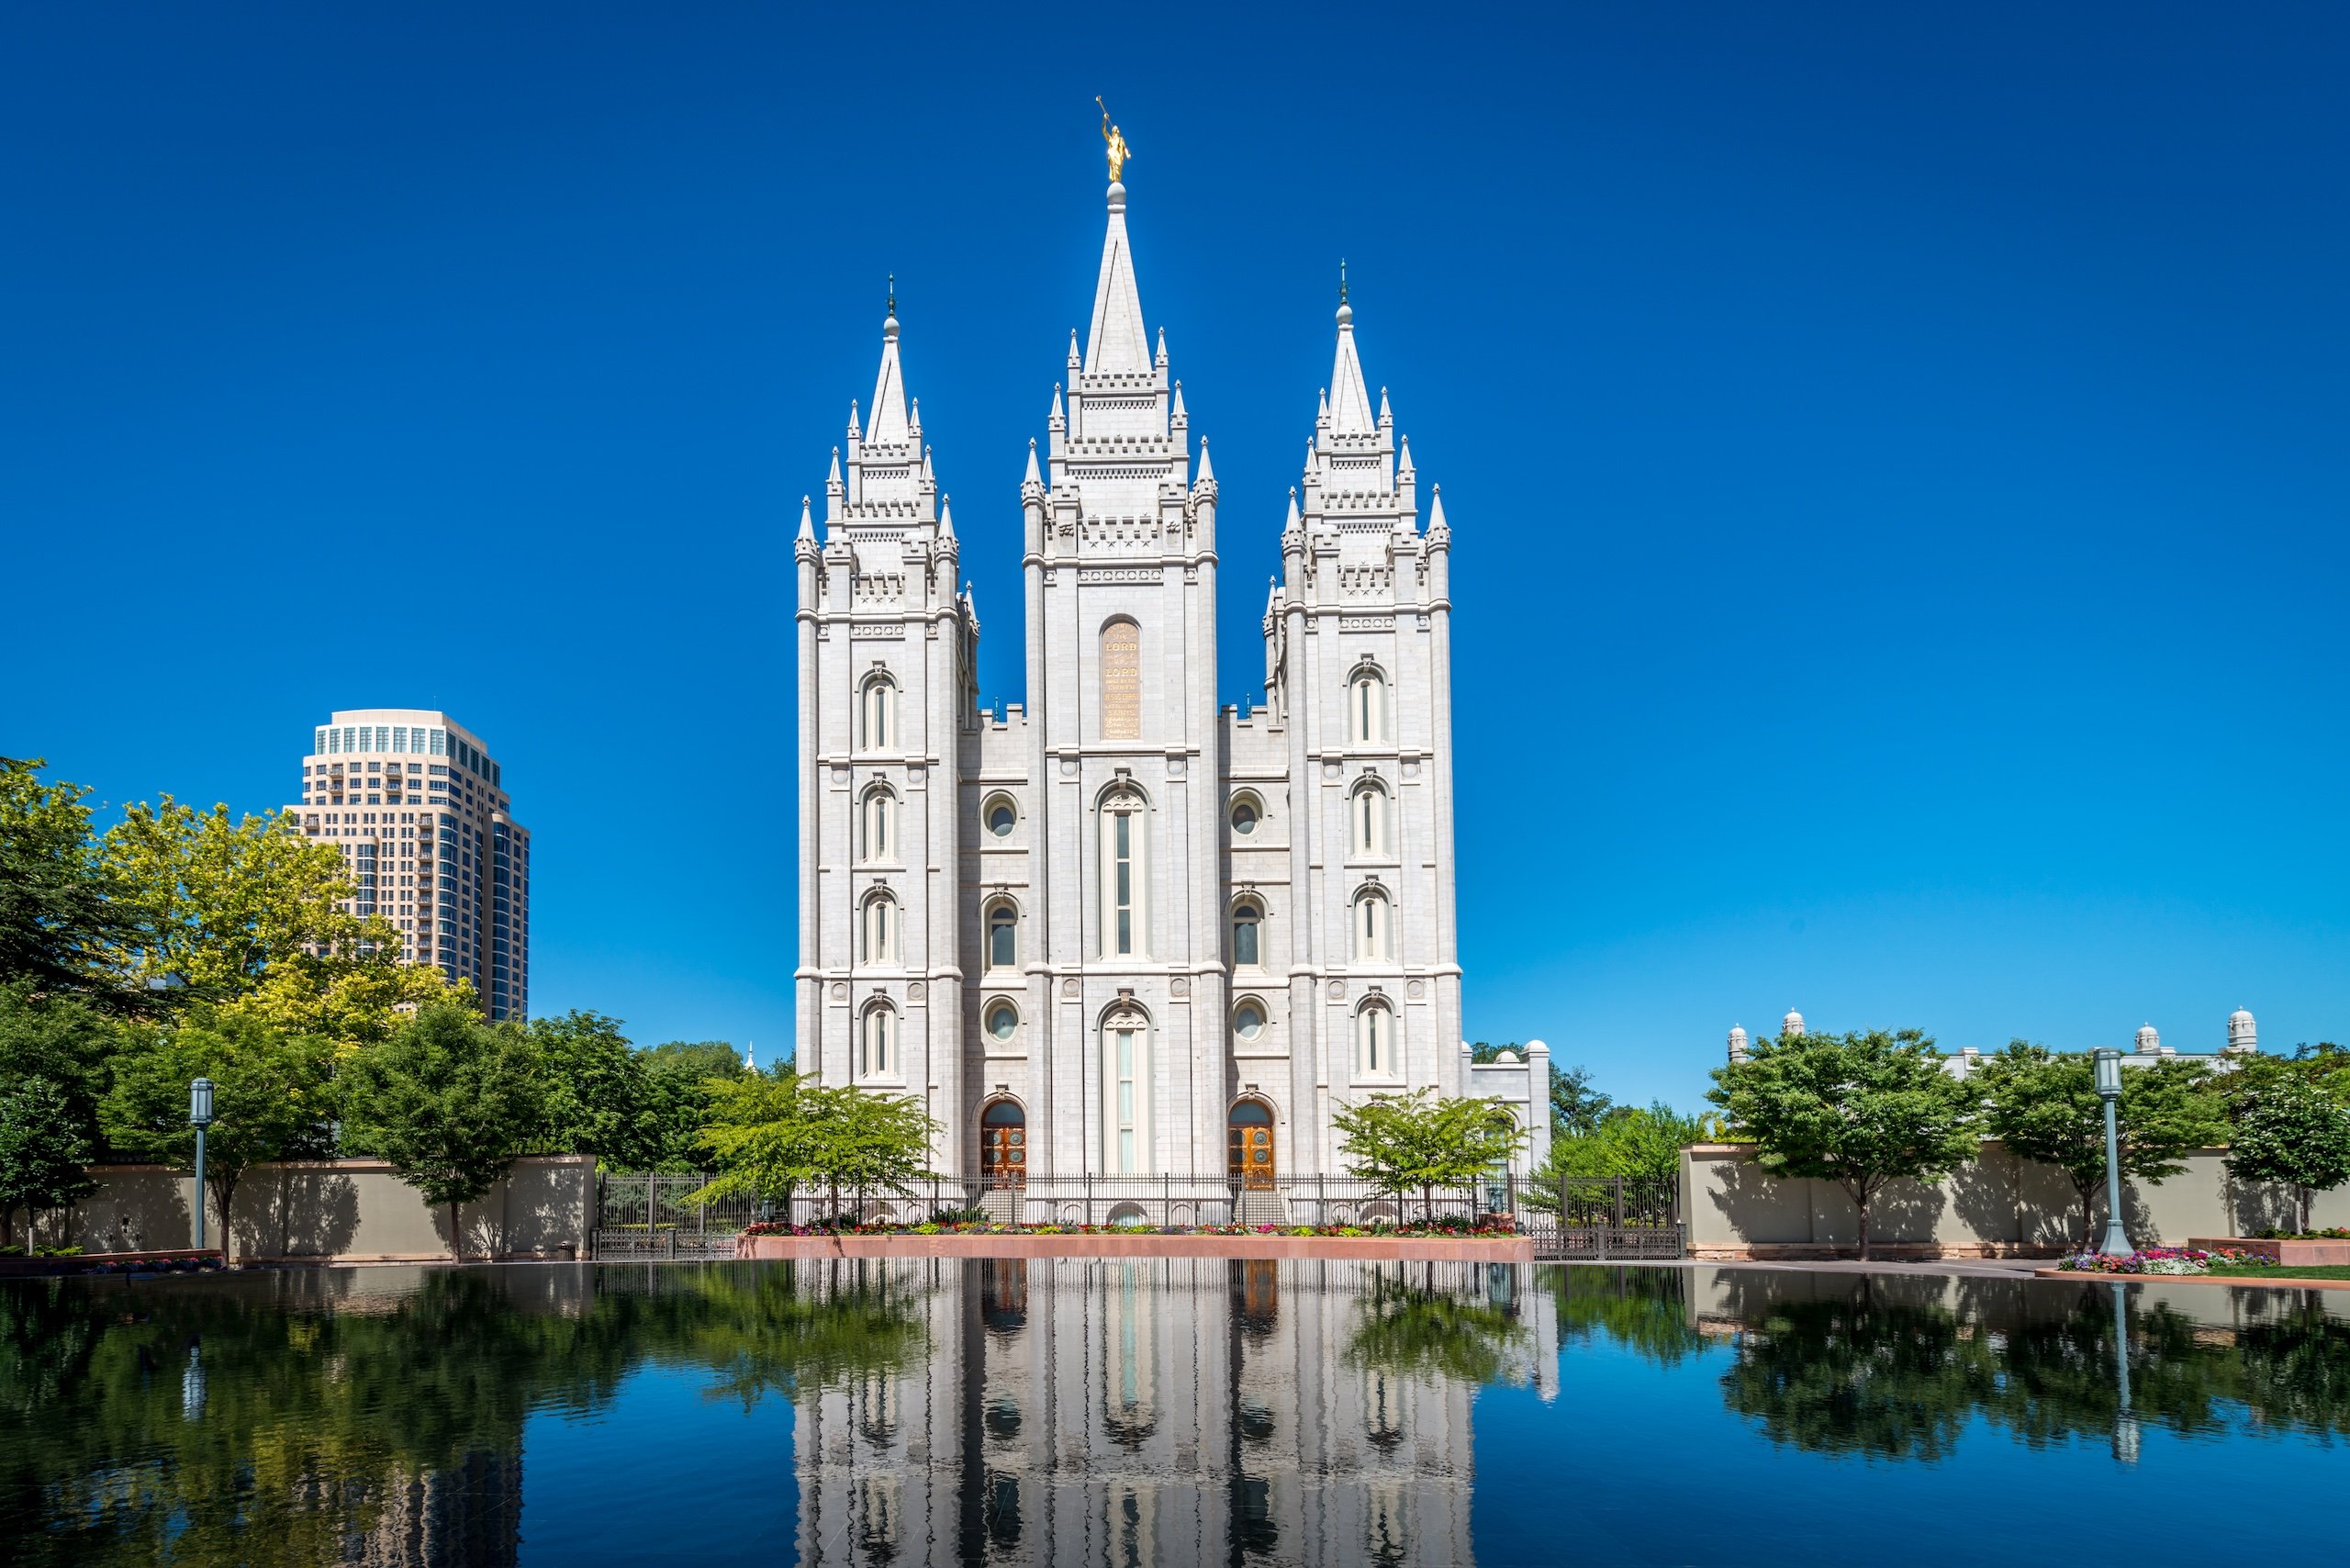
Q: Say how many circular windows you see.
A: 4